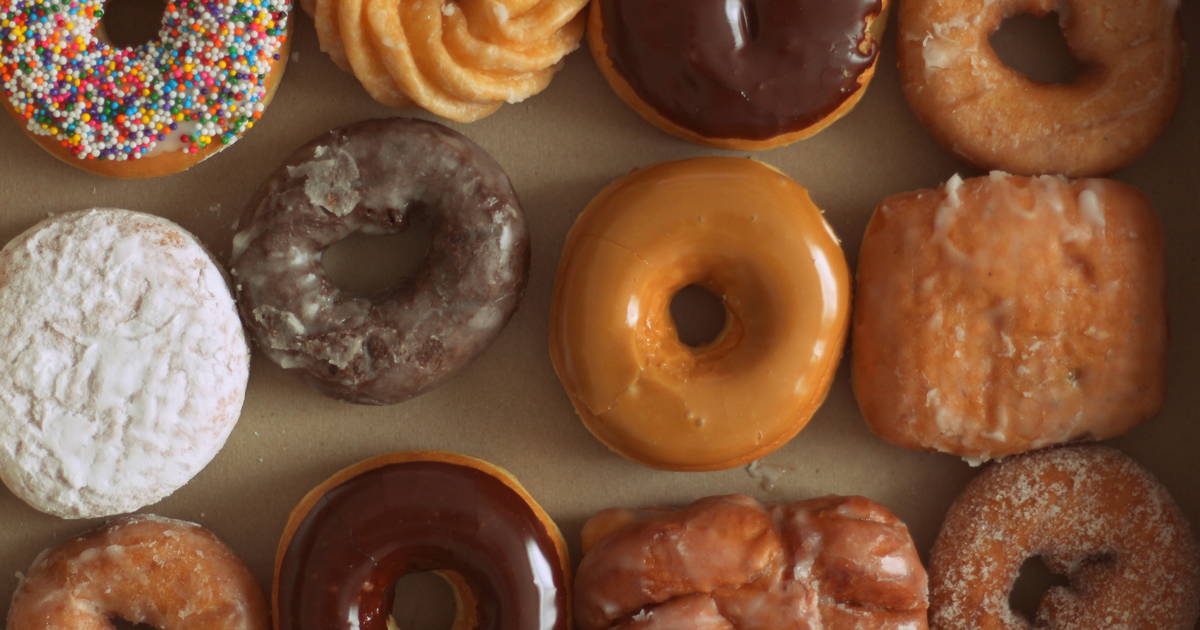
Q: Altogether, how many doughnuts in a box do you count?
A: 12